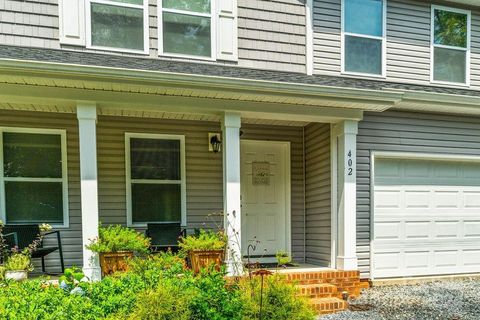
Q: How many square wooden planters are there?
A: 2